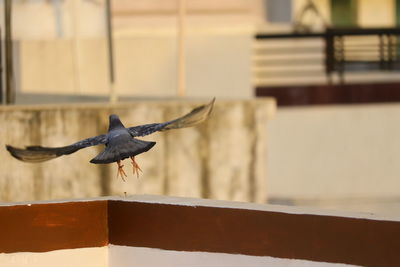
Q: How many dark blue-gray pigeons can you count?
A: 1